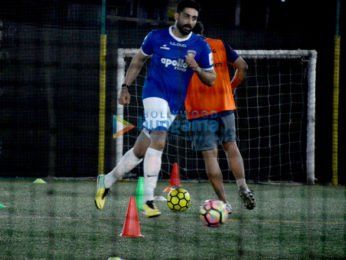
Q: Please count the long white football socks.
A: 2